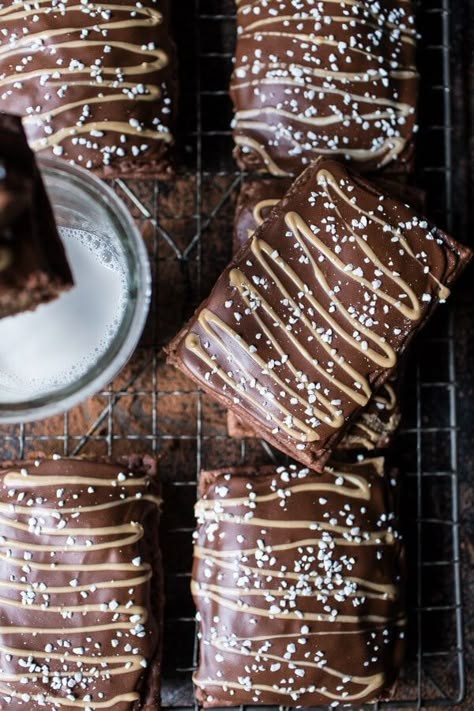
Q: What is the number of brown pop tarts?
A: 7